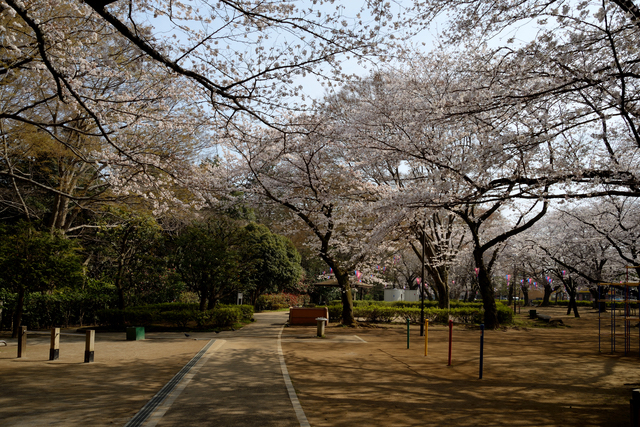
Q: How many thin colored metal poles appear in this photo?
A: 4